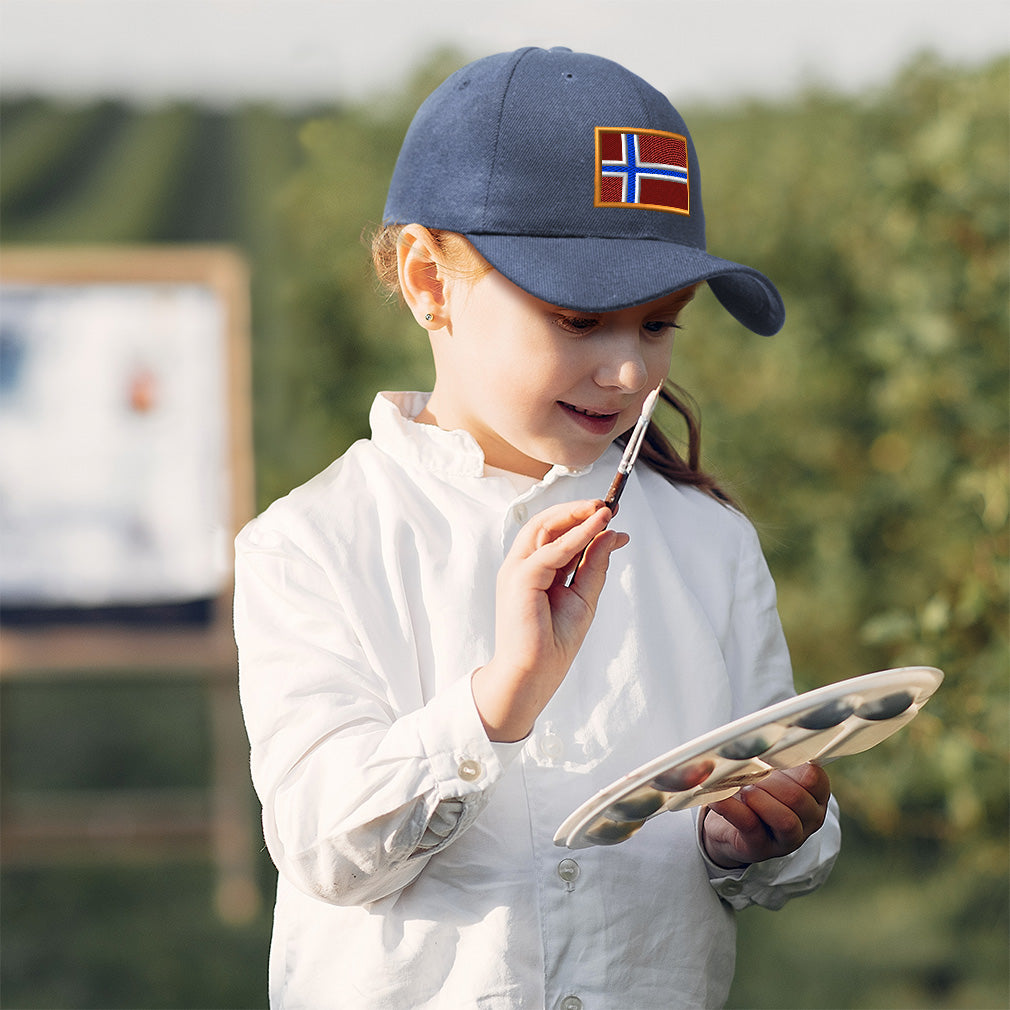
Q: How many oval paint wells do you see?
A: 6